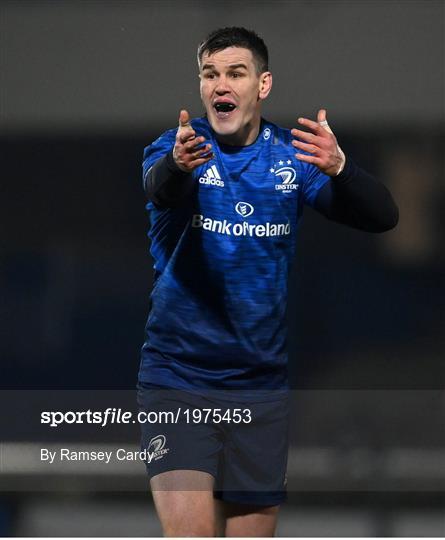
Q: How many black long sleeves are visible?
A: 2